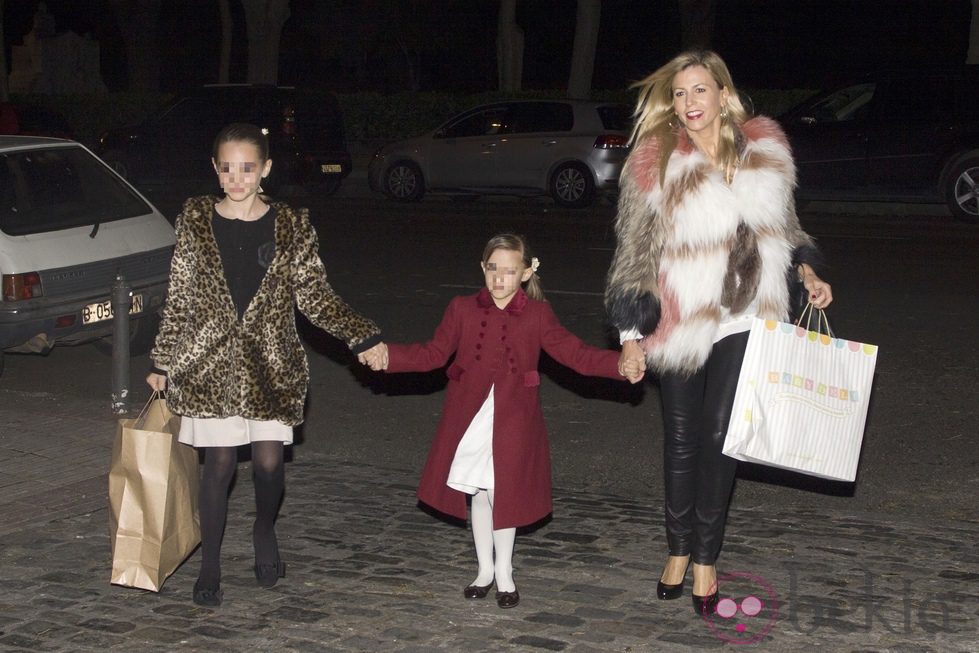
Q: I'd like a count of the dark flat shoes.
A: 4